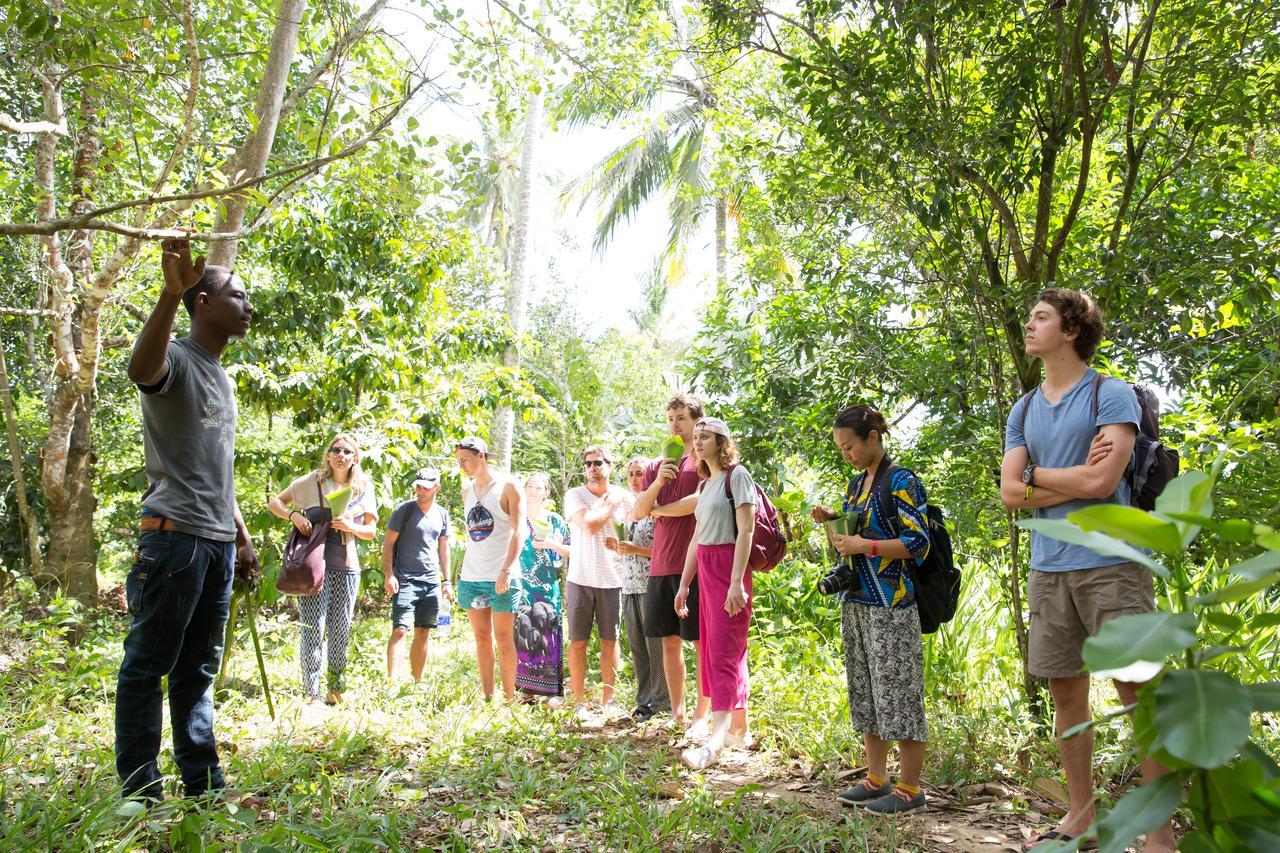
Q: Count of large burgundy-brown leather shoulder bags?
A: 1